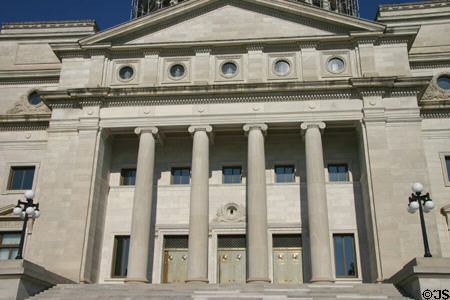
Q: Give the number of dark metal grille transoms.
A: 3